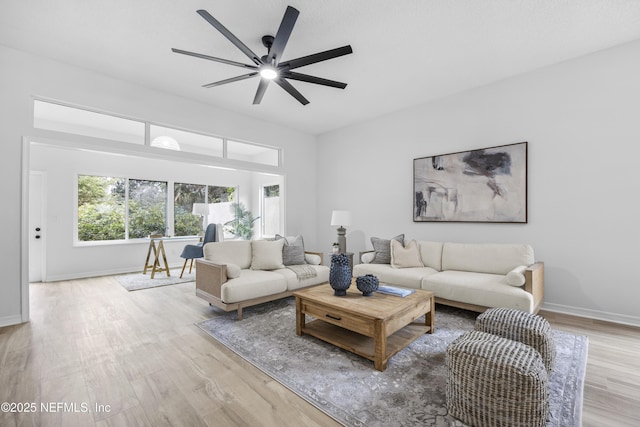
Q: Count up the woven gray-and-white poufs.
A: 2